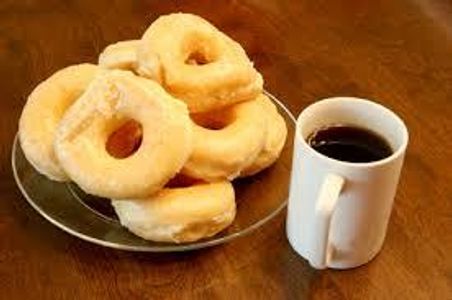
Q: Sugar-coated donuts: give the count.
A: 7